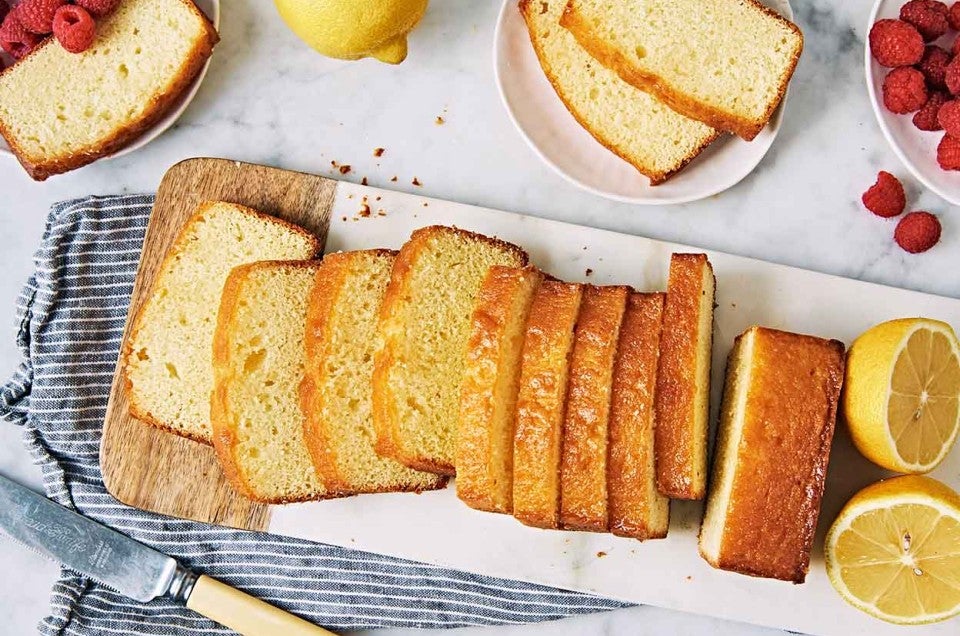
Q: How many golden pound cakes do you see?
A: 13